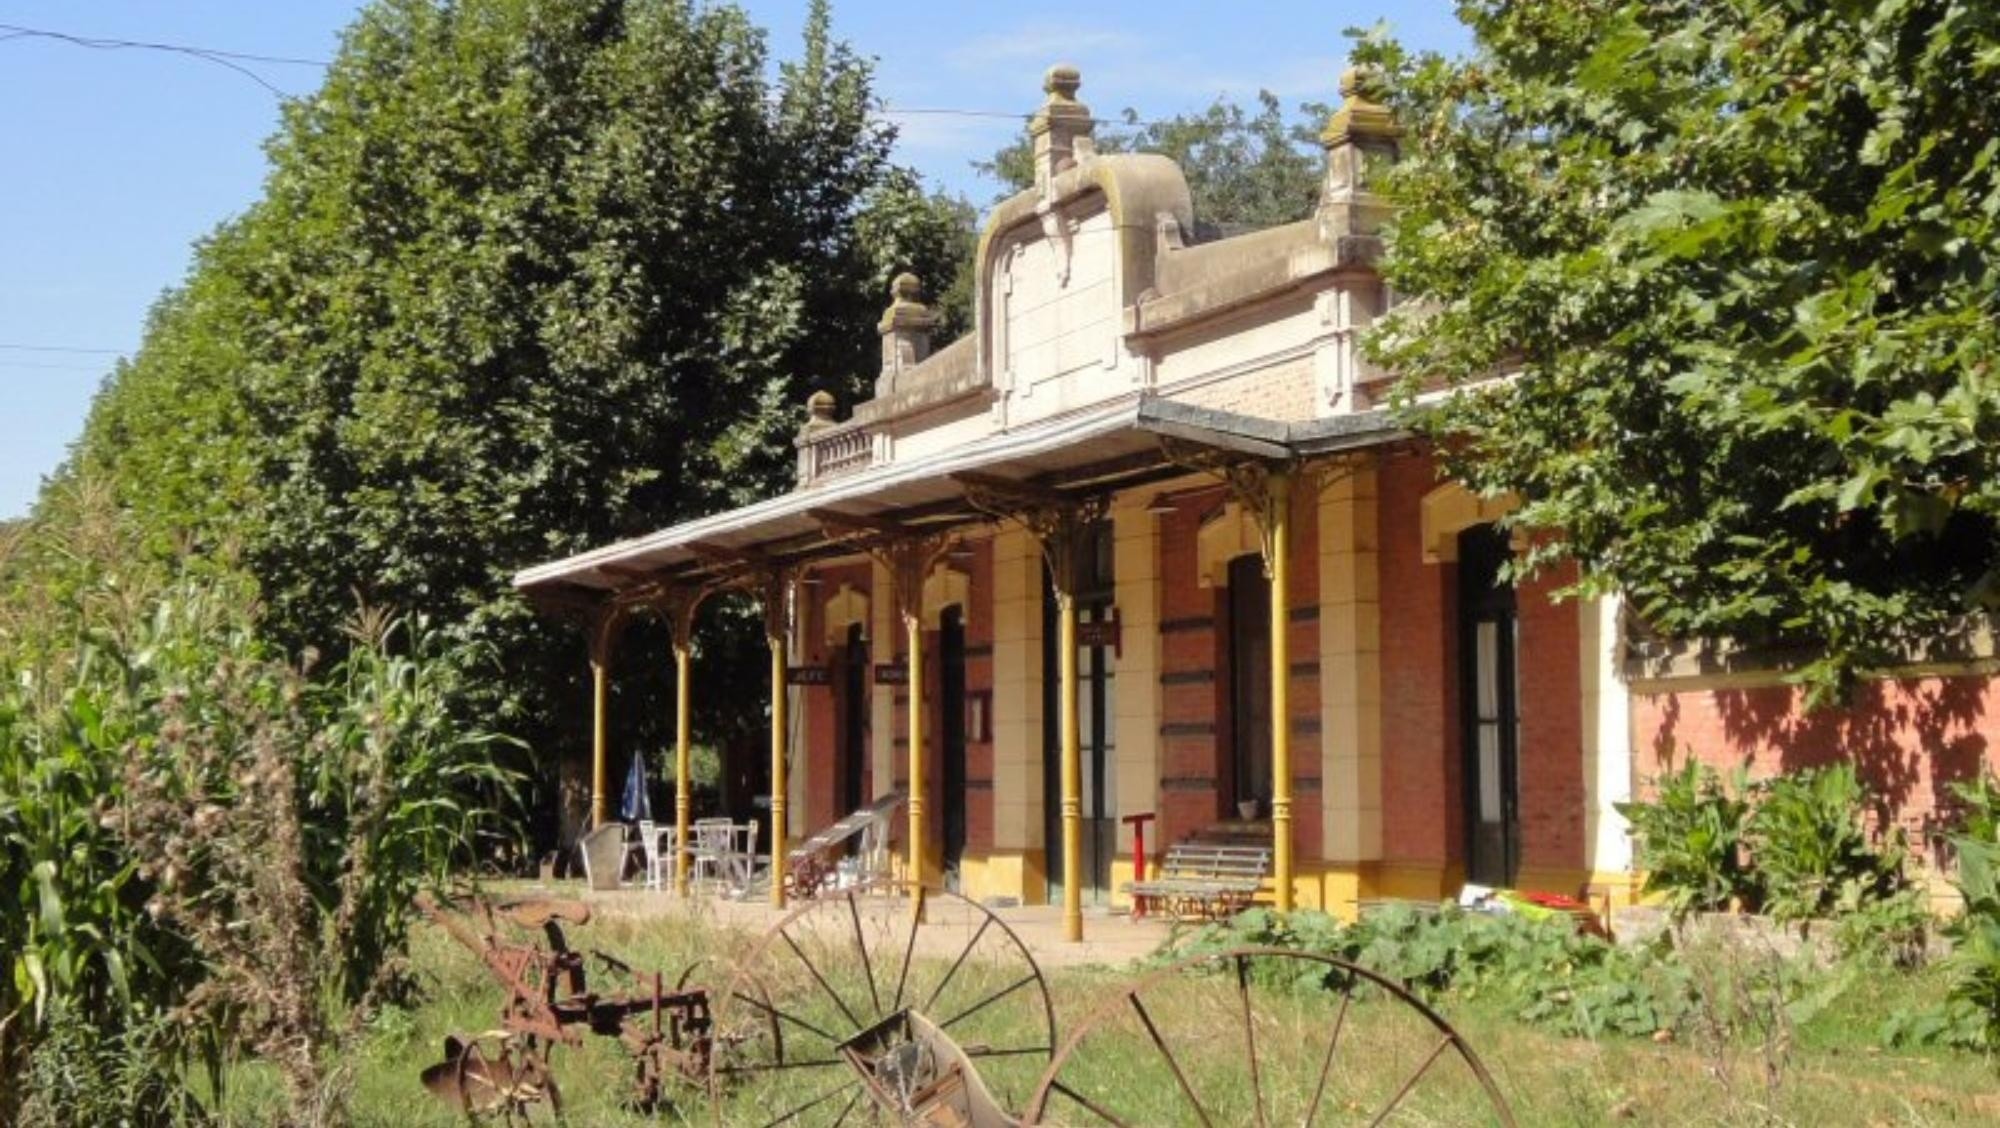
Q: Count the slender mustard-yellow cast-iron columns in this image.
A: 6